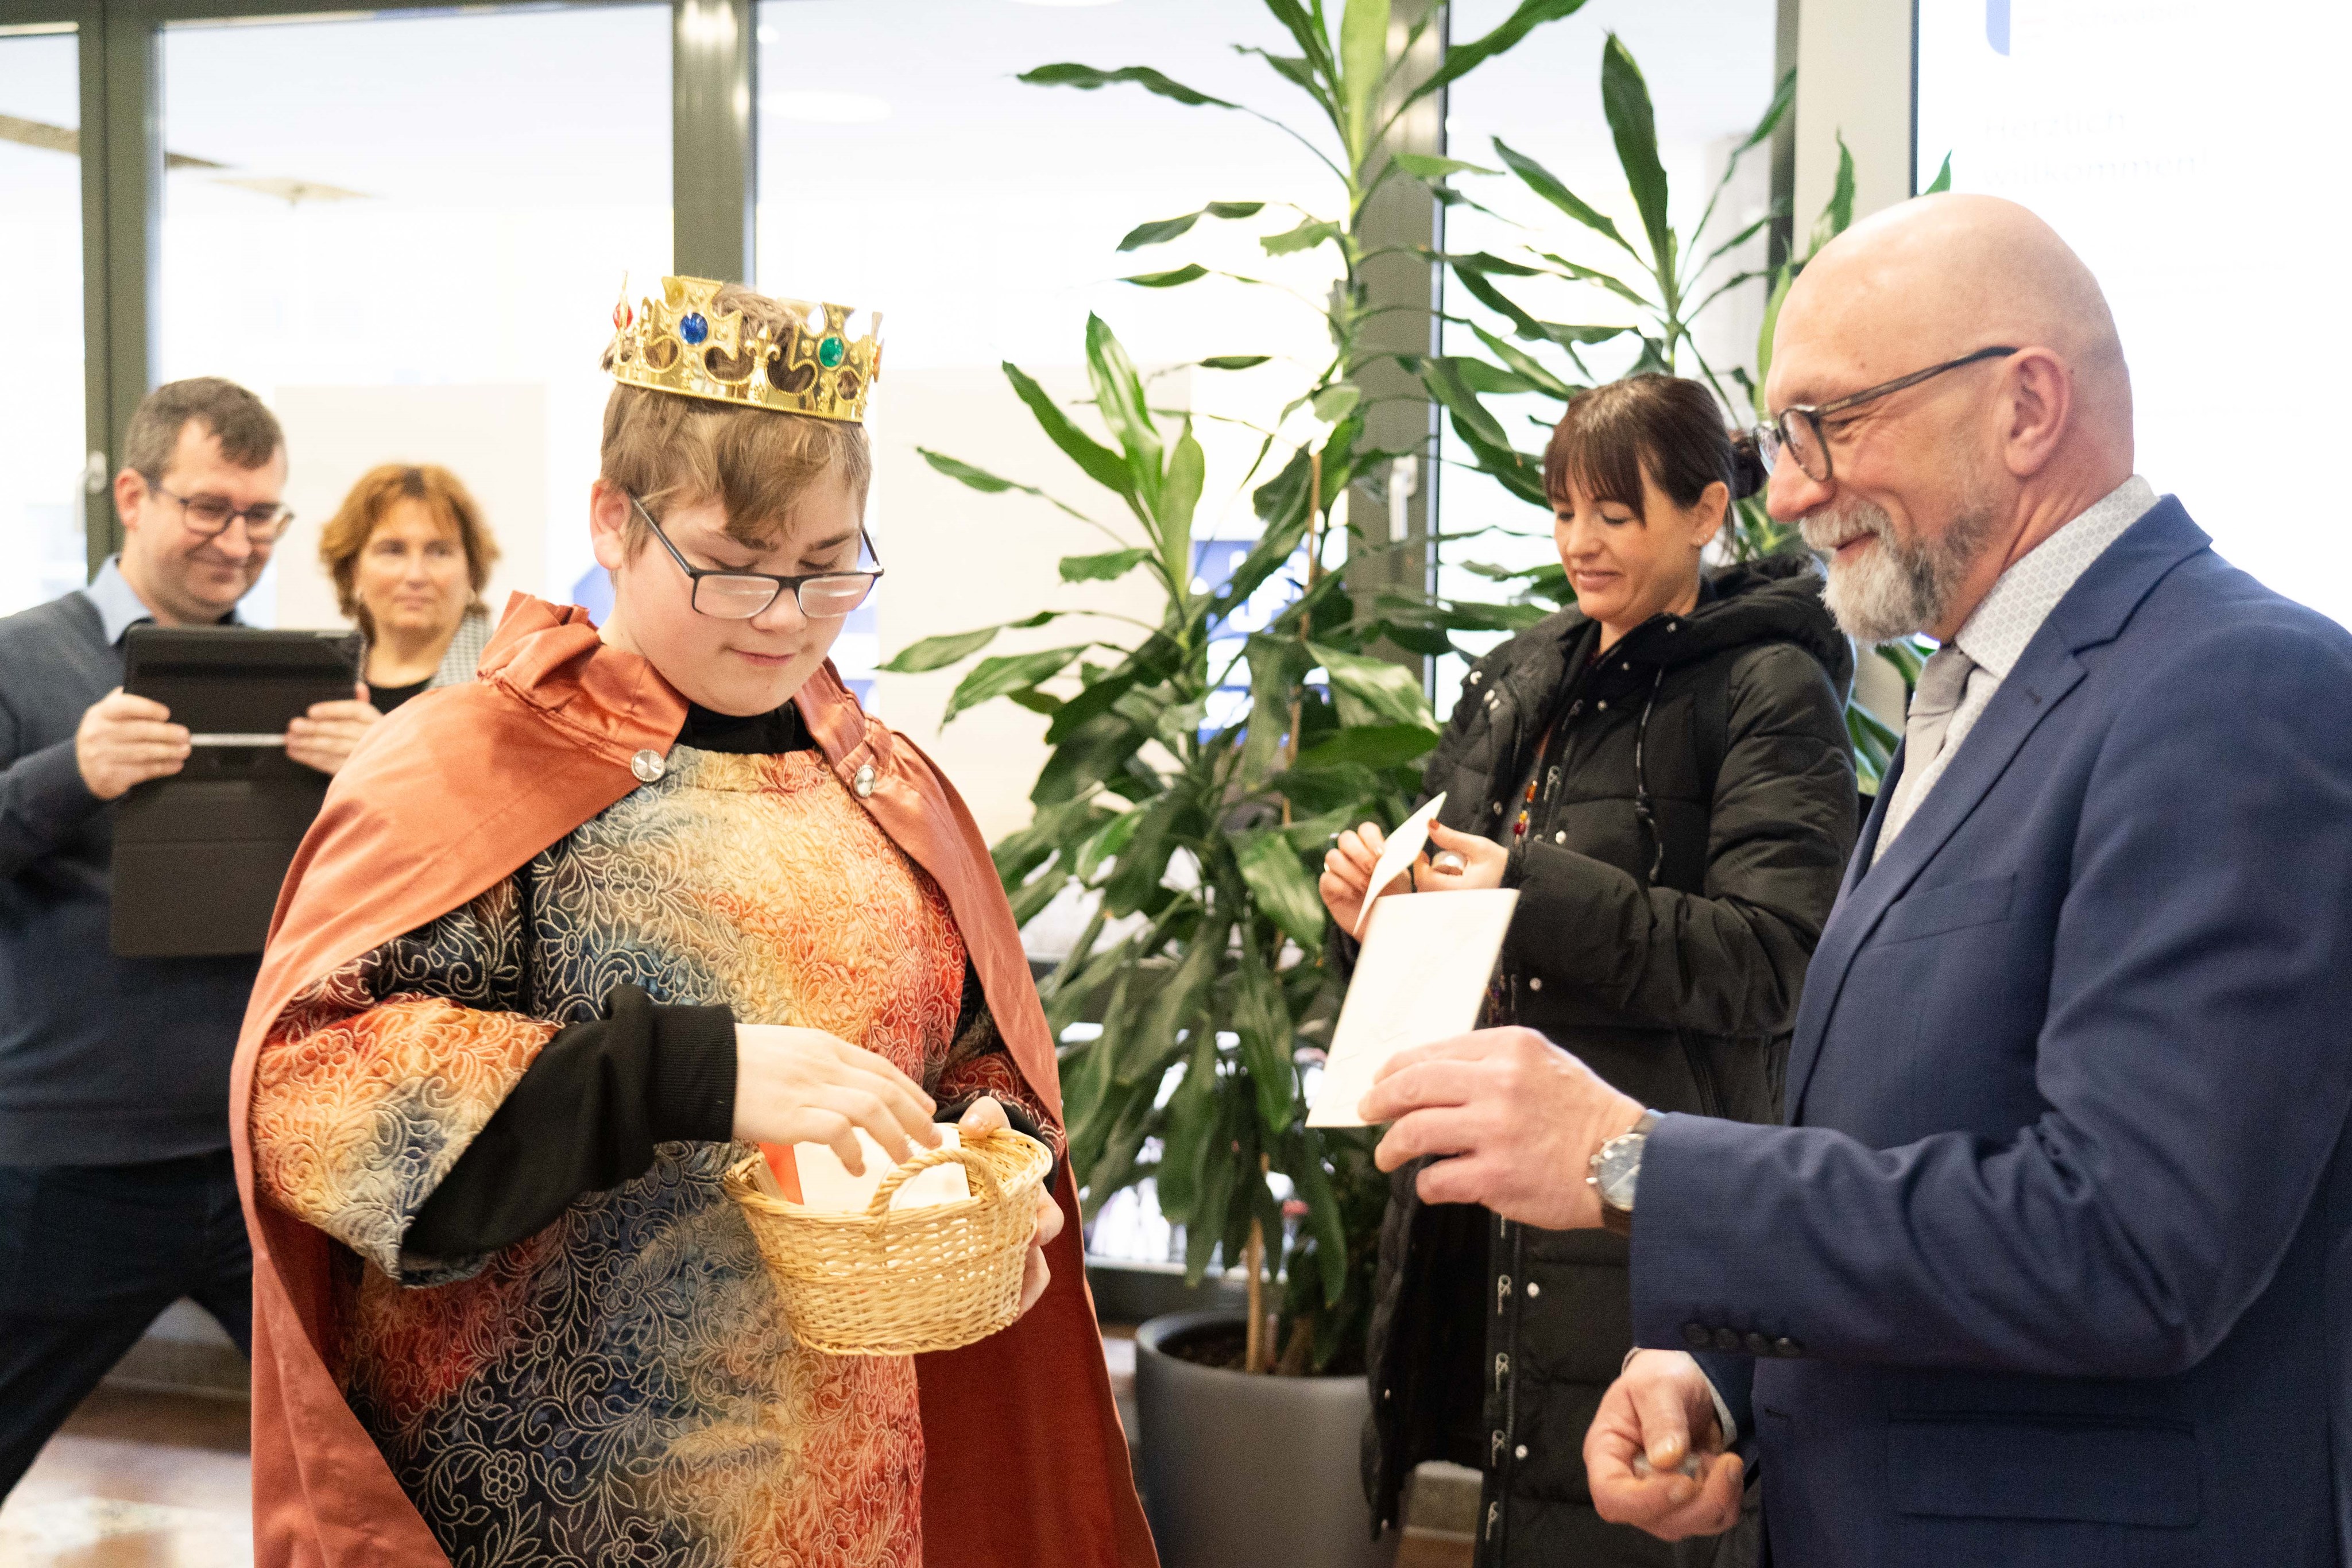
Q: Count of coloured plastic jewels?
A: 4